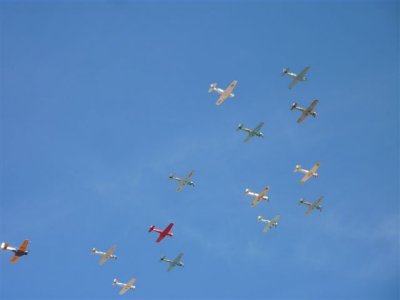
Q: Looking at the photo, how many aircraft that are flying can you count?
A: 14